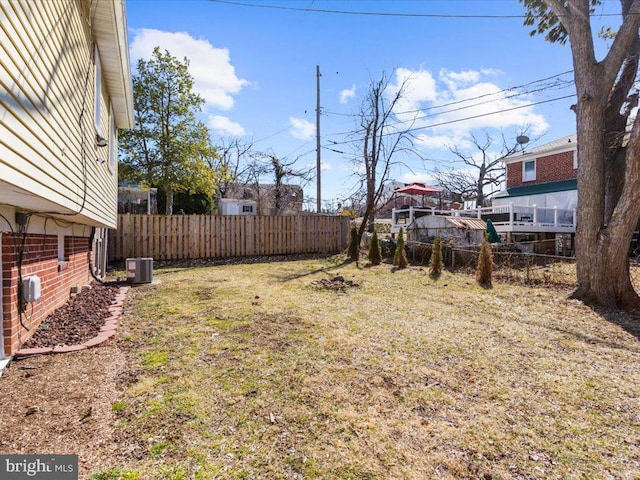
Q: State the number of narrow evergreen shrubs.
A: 5